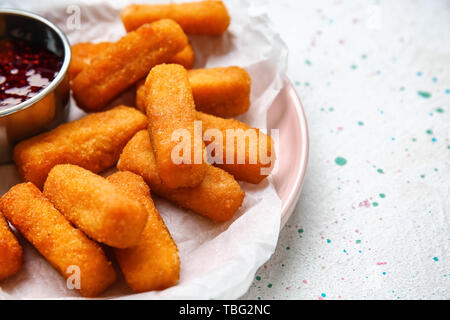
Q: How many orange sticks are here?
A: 12